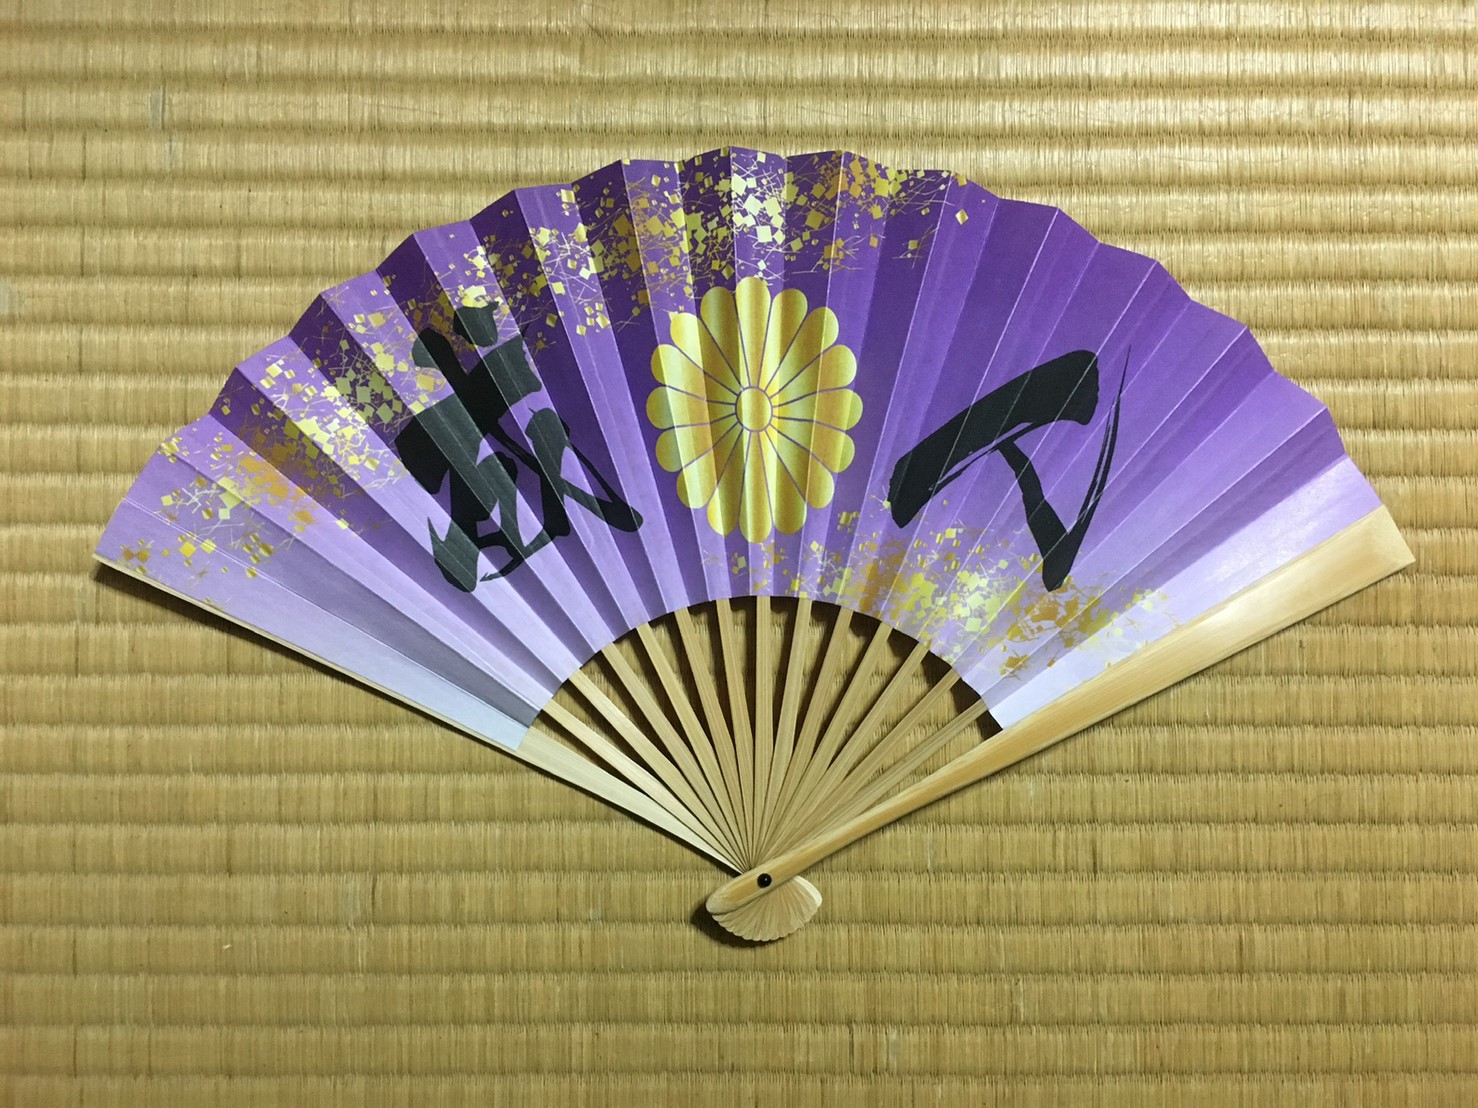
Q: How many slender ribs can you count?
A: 13